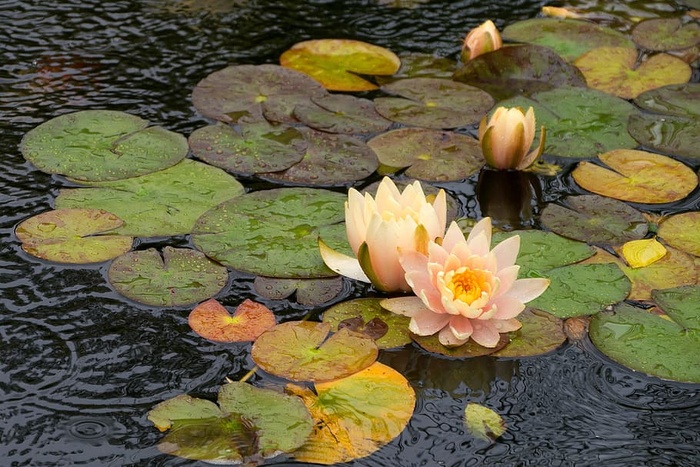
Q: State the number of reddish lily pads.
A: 1